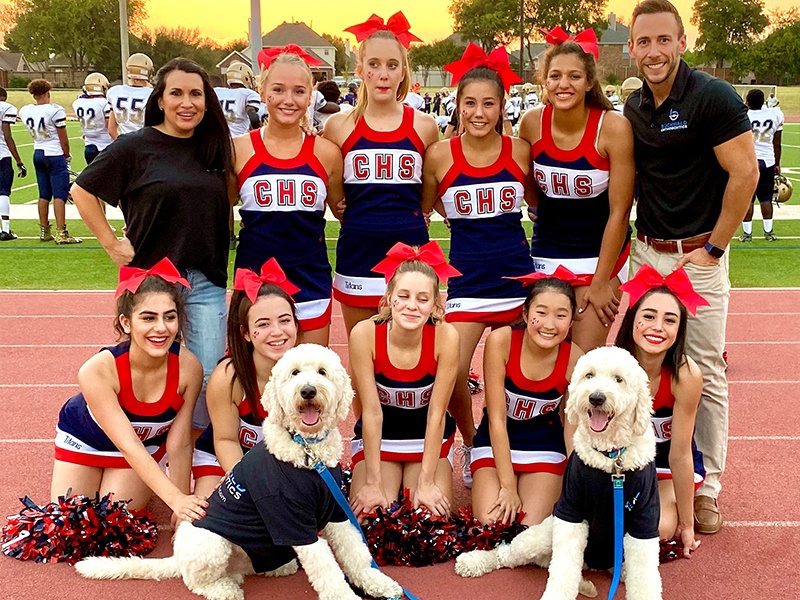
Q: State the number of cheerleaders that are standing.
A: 4